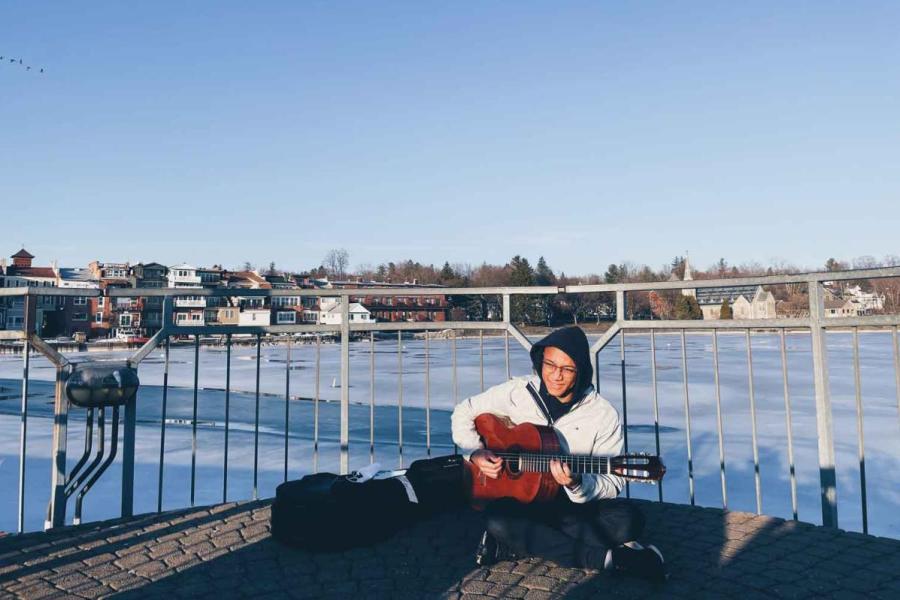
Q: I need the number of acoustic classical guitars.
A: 1